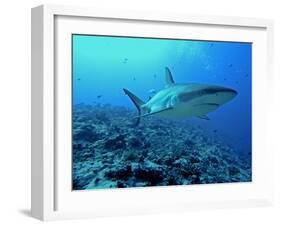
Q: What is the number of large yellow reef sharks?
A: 0